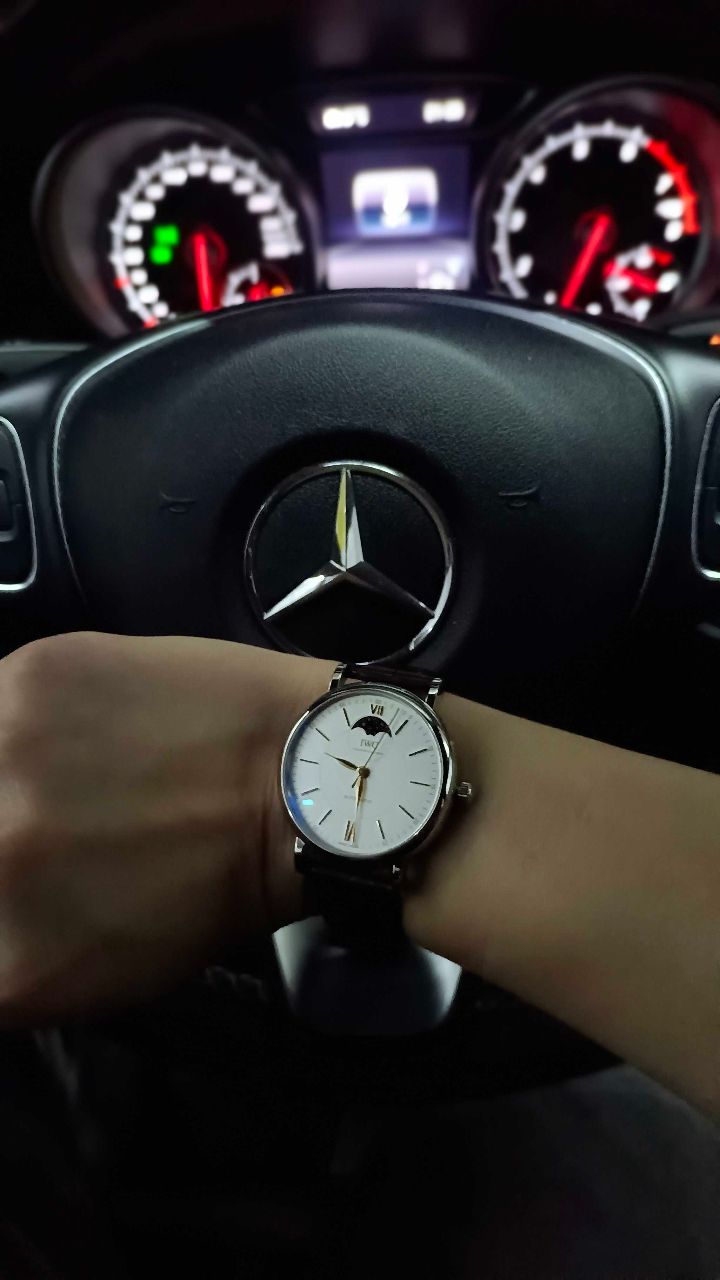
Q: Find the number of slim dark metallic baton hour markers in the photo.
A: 10